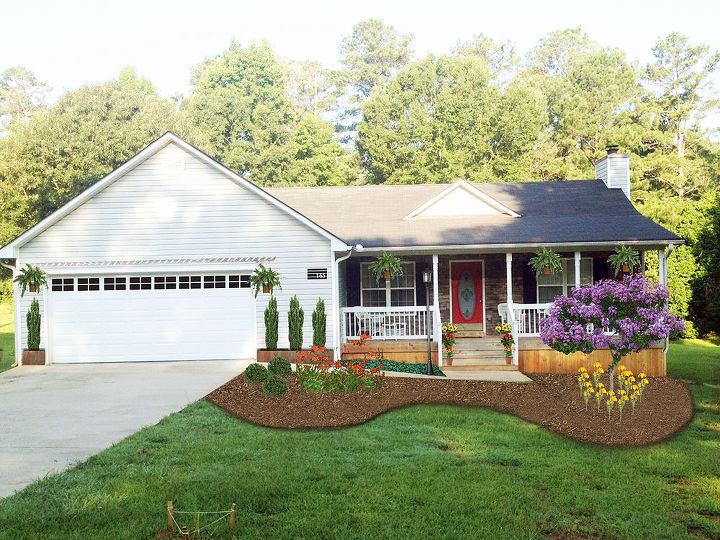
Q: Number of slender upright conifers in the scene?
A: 4